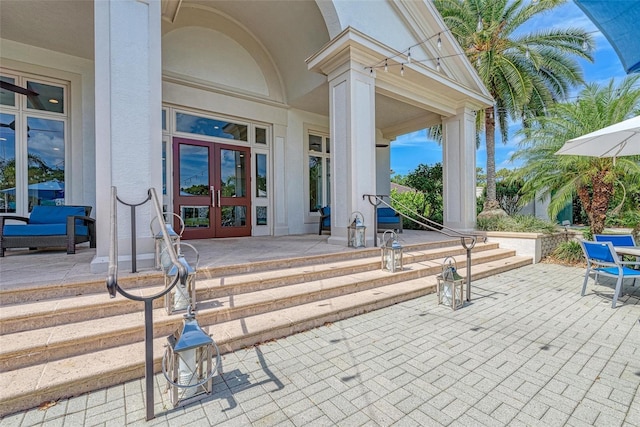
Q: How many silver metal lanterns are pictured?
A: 6